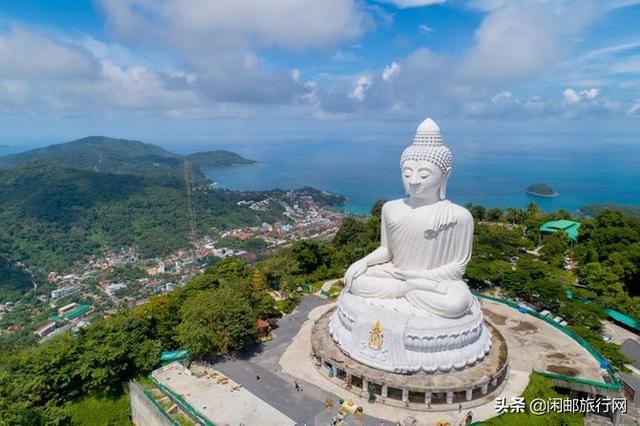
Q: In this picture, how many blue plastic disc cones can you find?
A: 0